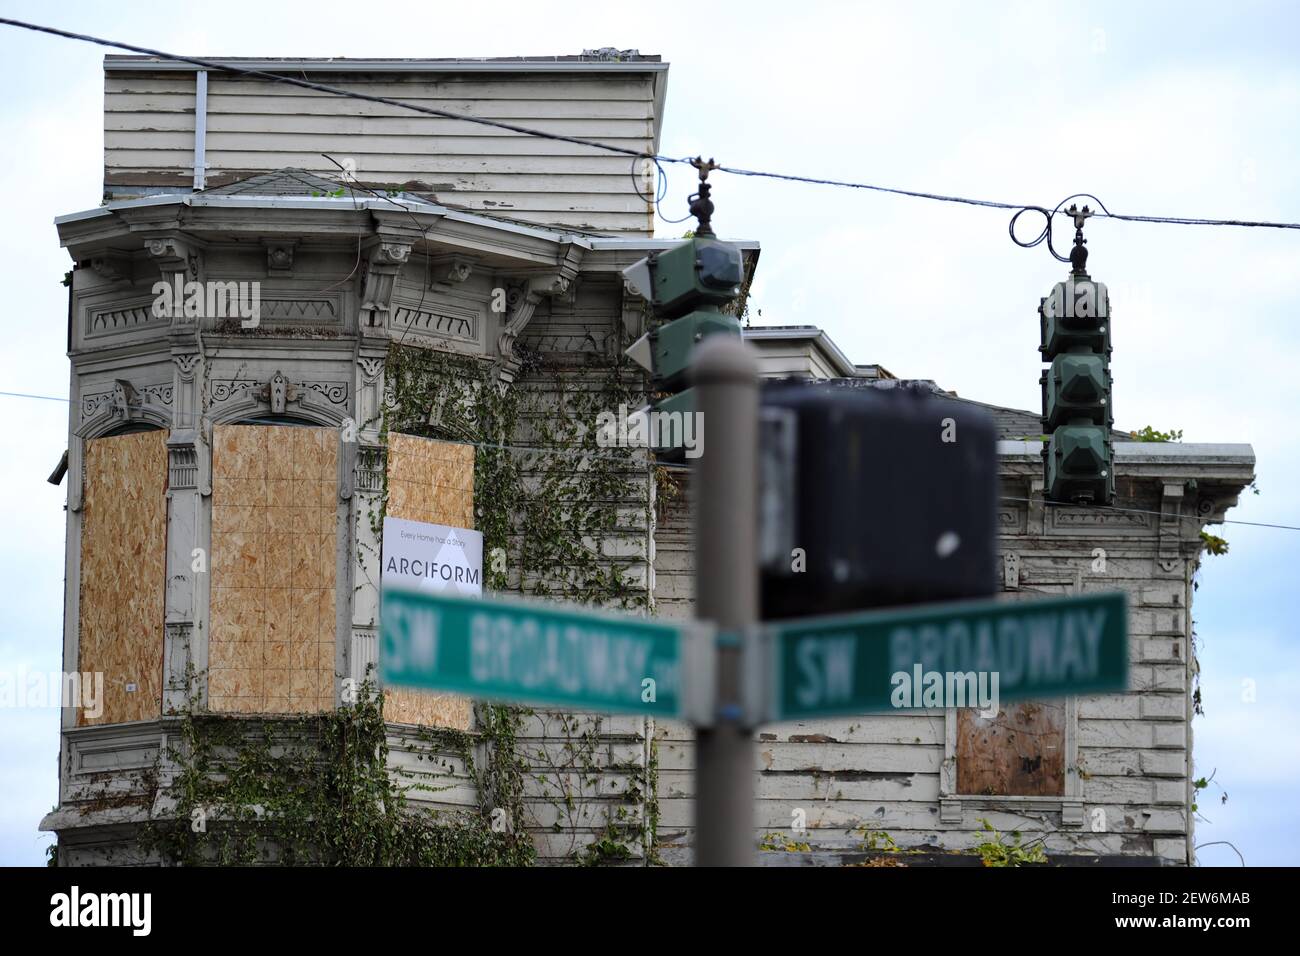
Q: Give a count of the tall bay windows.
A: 3